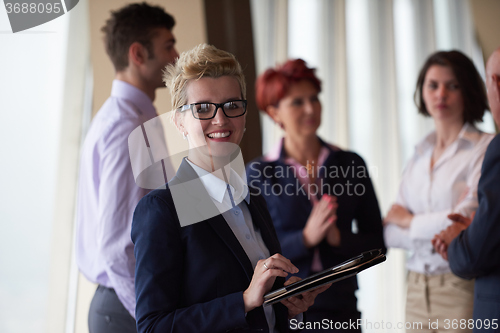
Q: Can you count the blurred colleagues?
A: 4